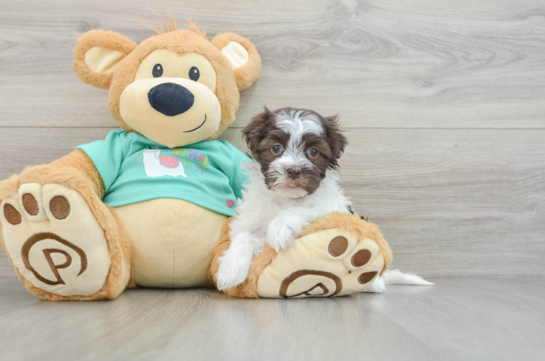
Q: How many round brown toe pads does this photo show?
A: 6